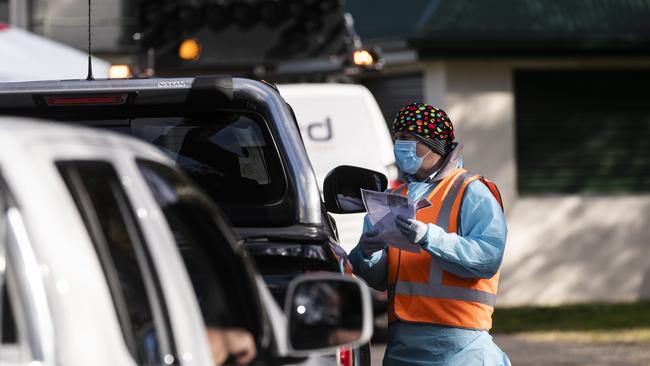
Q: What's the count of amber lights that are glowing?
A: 3